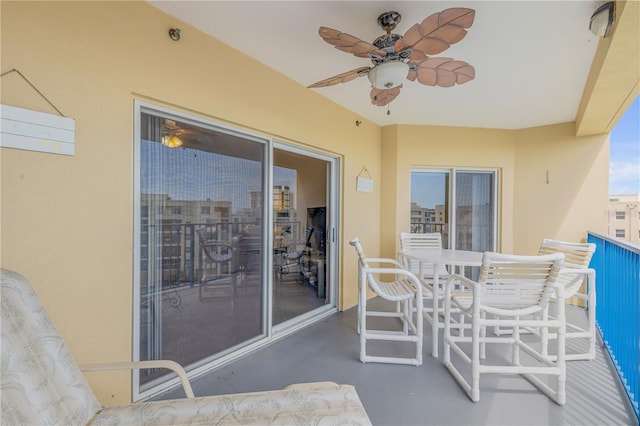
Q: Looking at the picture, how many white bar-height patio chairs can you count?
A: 4